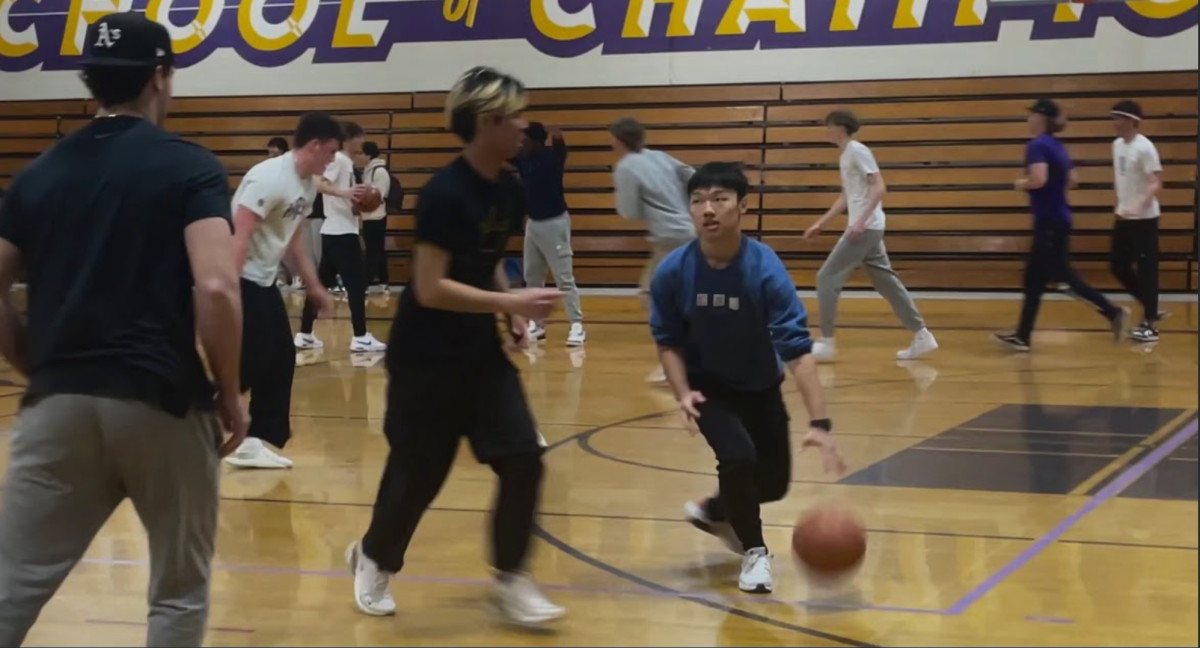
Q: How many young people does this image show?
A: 12